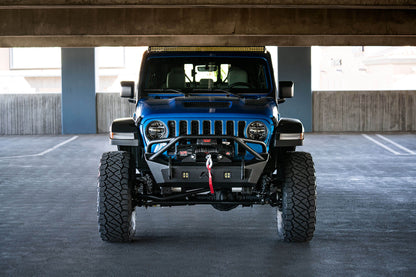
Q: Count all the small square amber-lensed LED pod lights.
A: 2